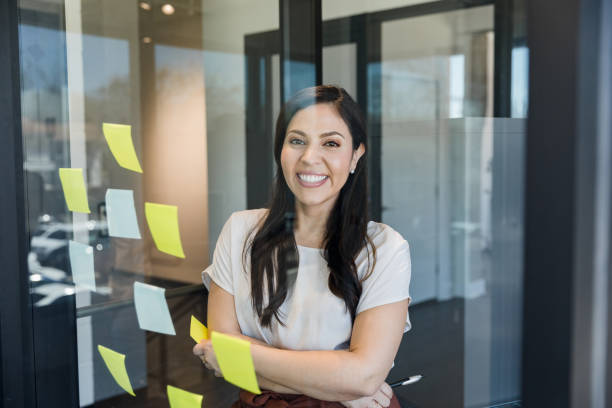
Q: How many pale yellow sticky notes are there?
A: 7